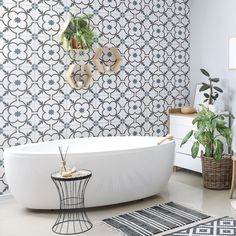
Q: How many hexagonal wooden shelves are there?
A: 3